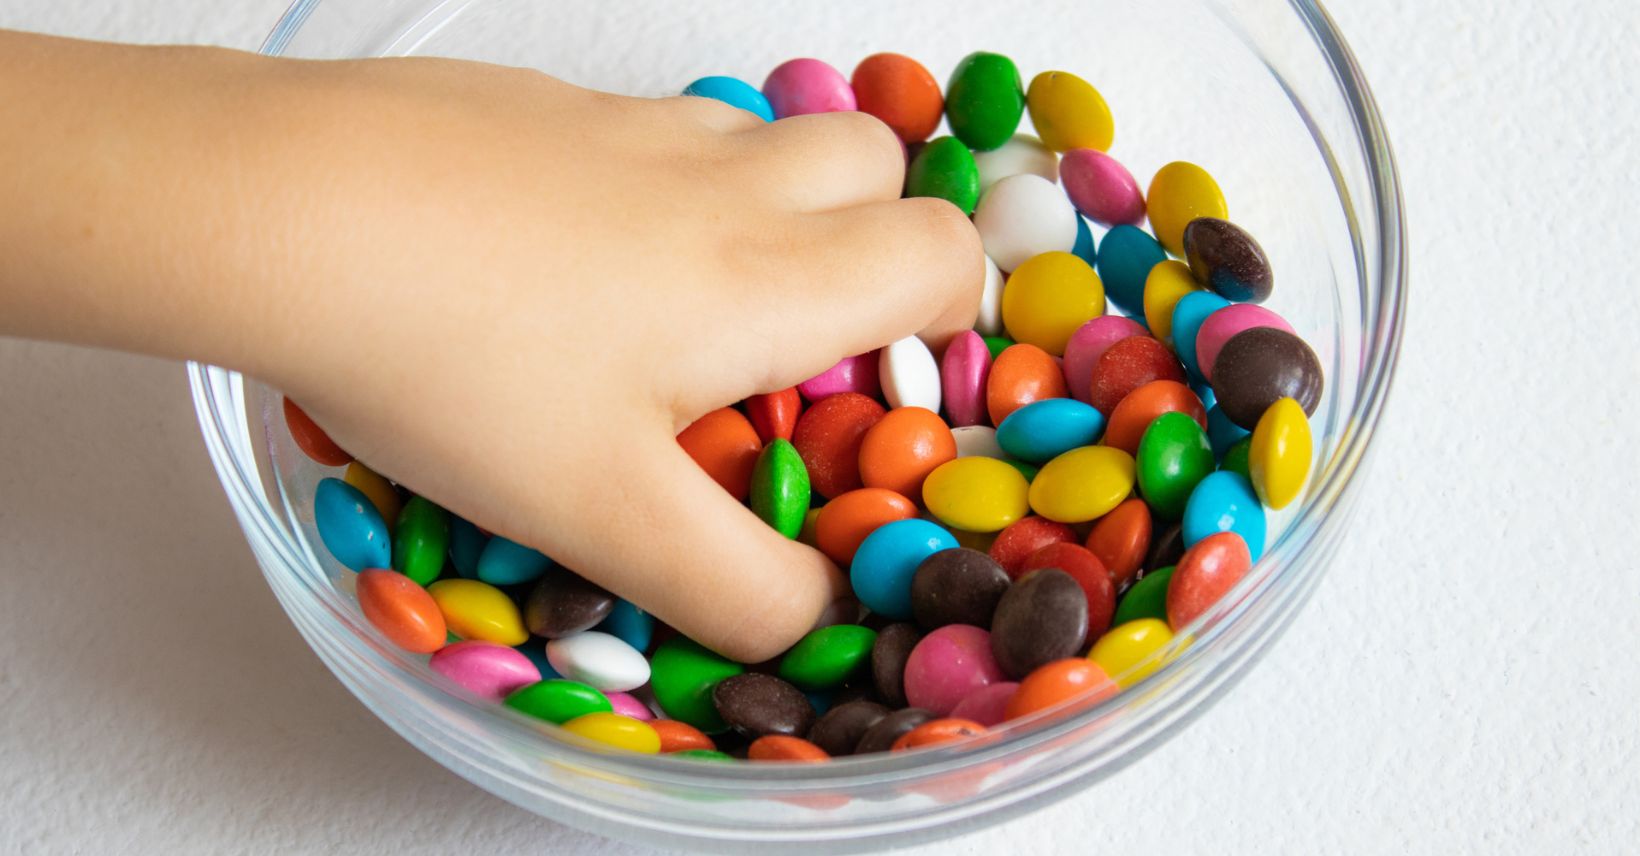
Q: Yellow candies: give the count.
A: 11